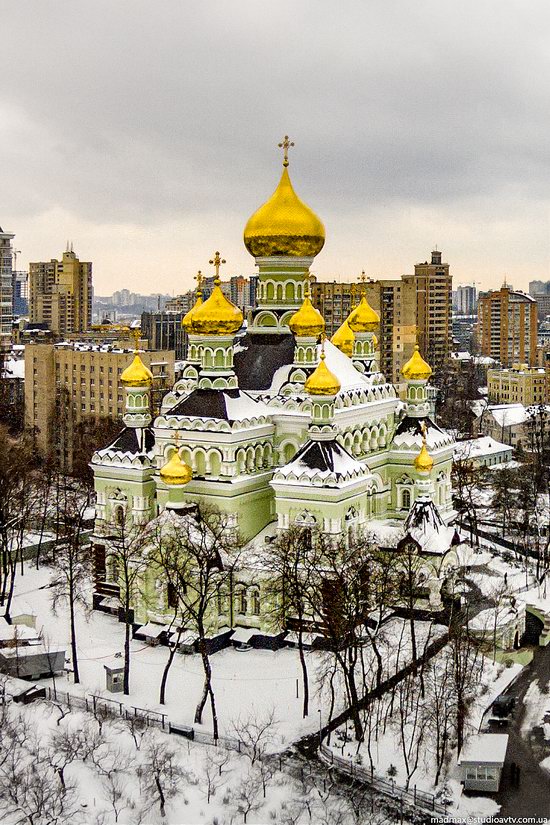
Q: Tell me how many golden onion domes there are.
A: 11